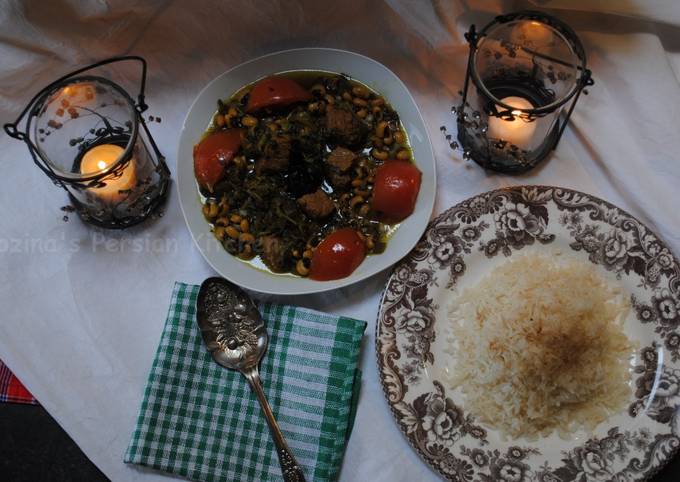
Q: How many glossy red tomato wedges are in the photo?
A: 4